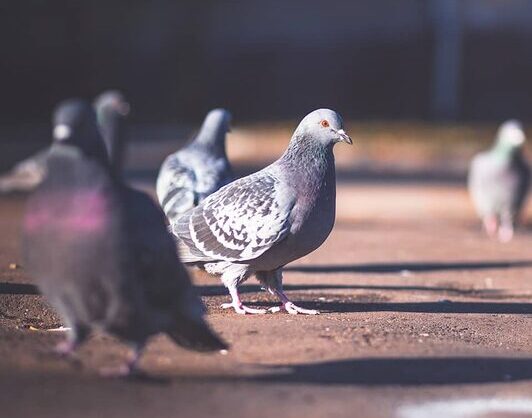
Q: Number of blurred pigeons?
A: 4